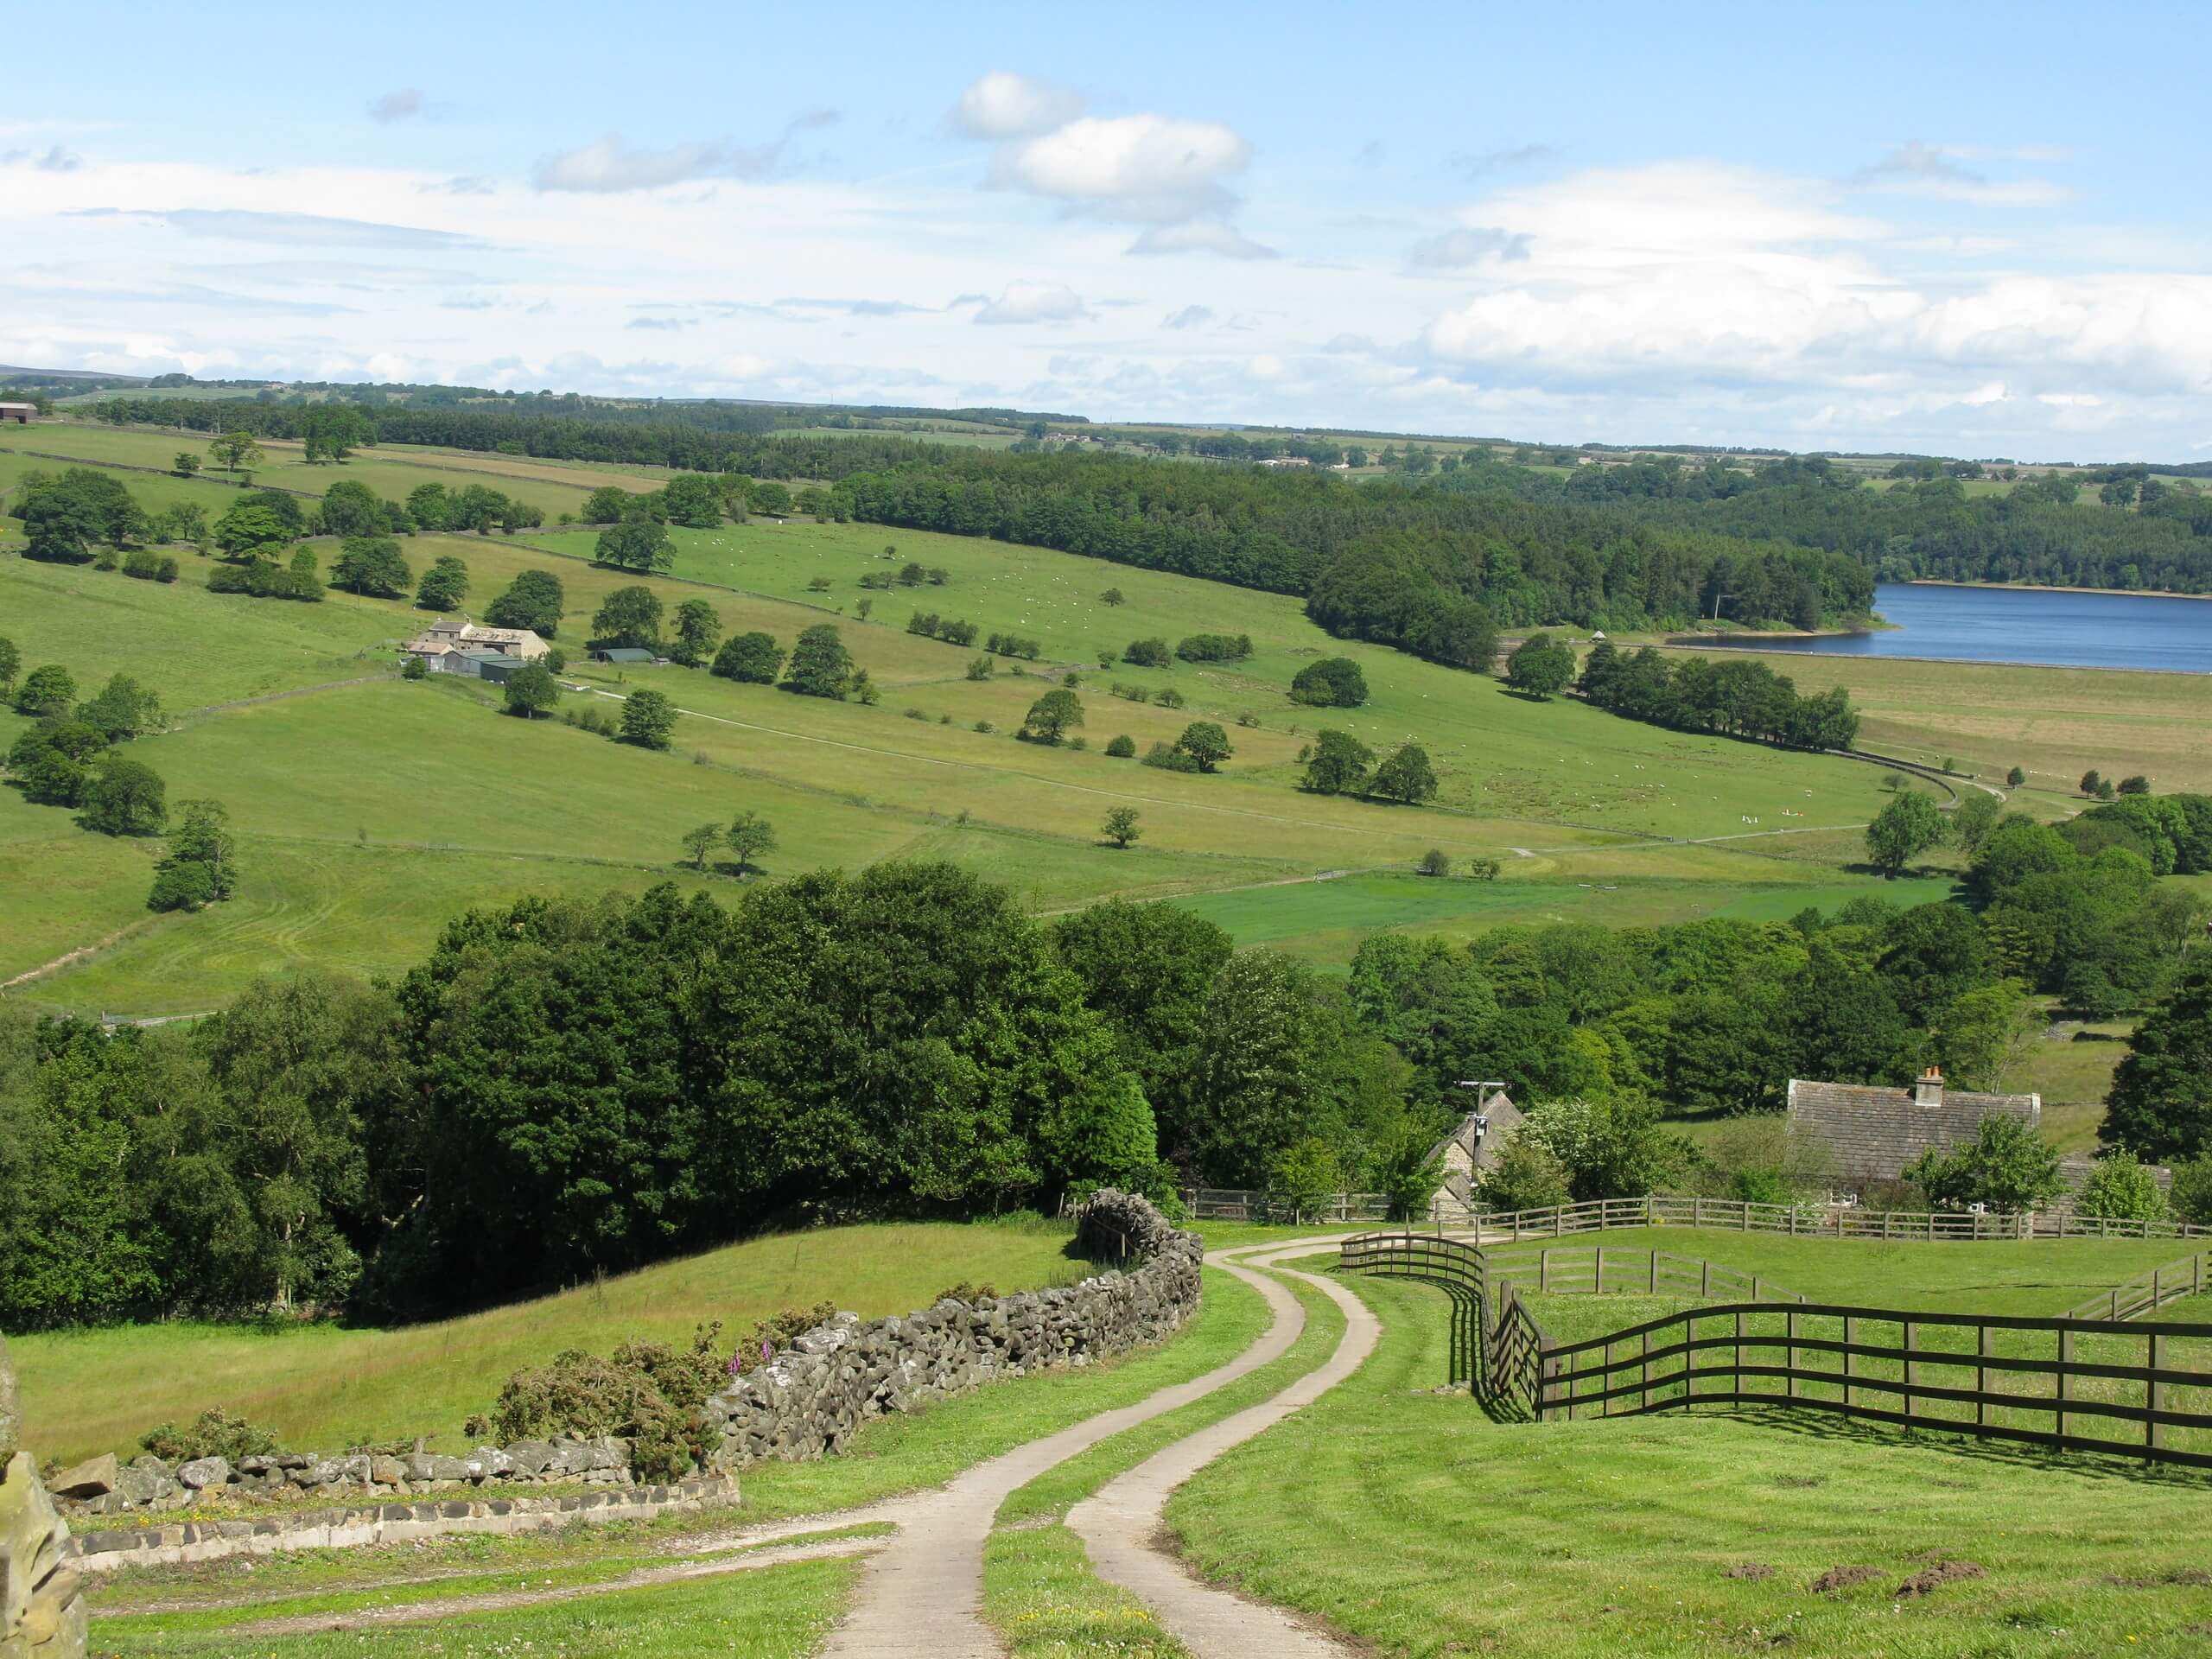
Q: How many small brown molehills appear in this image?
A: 3